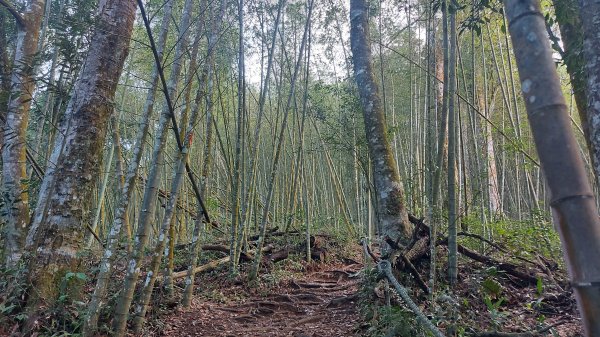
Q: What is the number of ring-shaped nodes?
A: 4